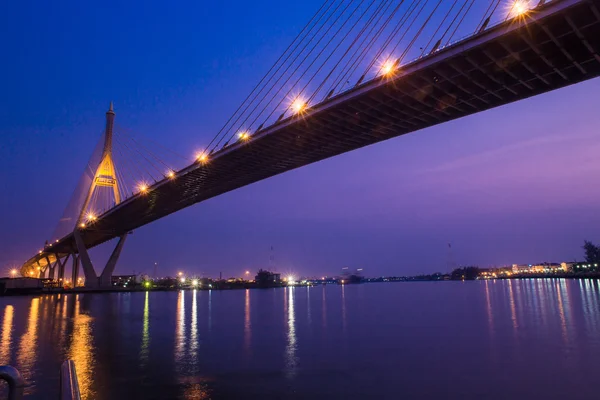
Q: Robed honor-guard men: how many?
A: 0